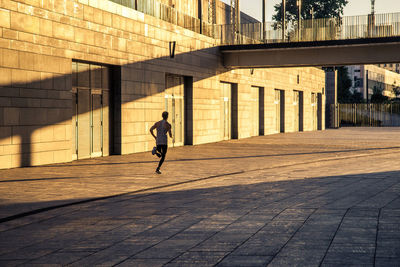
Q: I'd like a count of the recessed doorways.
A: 7